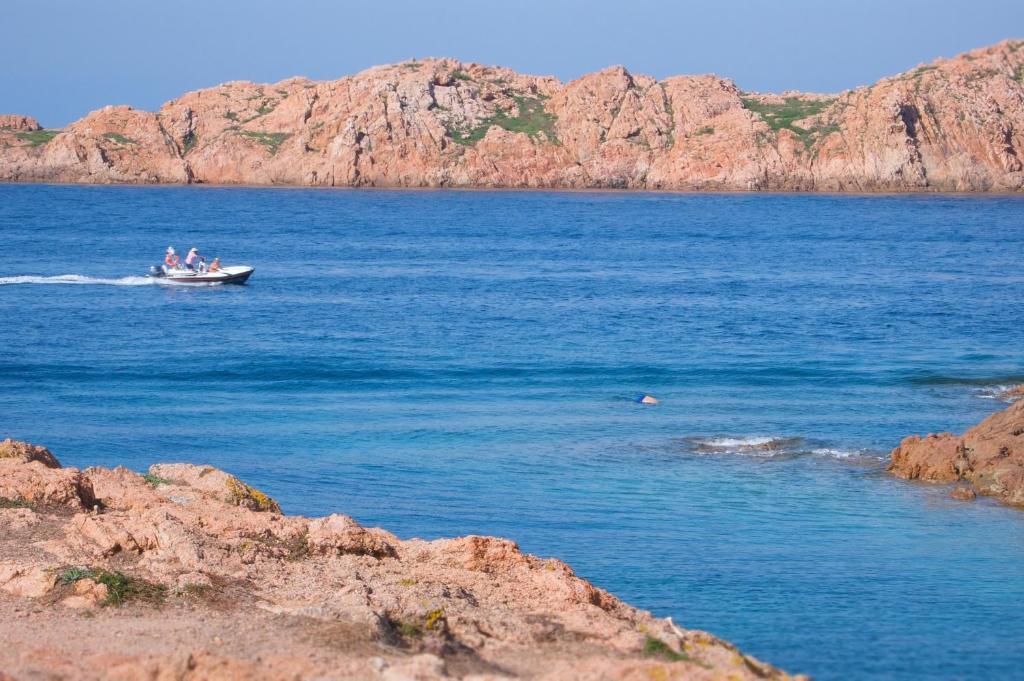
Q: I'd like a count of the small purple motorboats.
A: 0